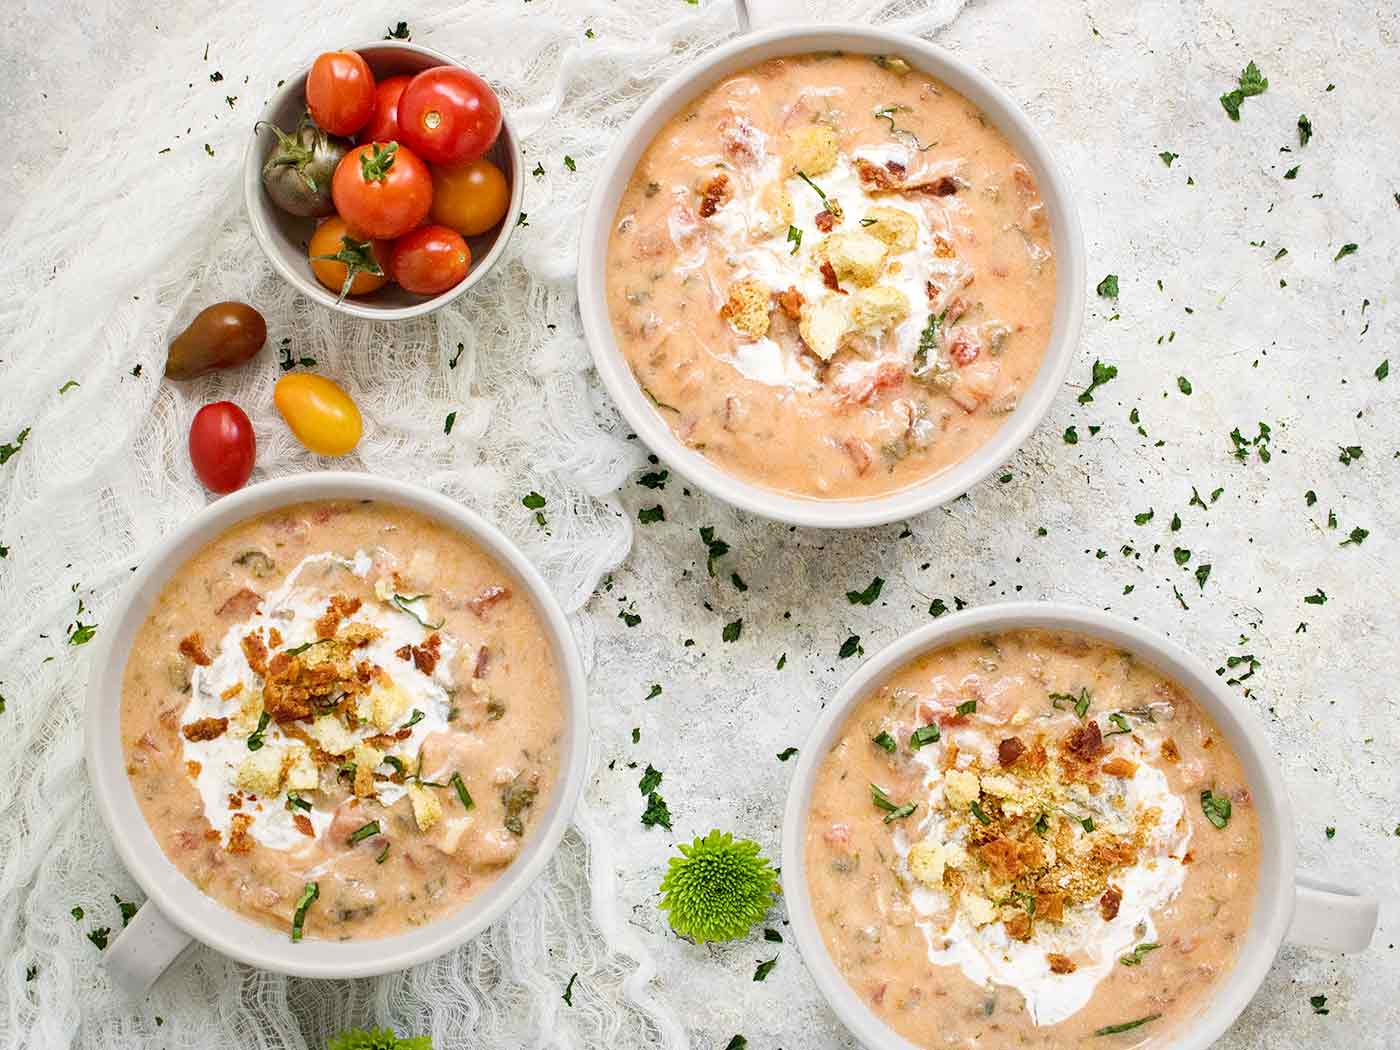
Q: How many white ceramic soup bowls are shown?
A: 3